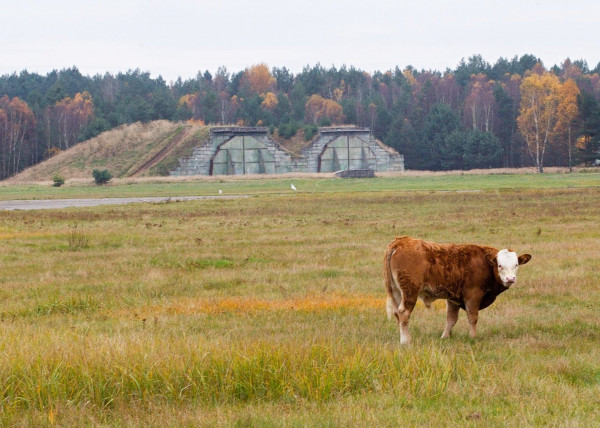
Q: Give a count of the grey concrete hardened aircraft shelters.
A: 2